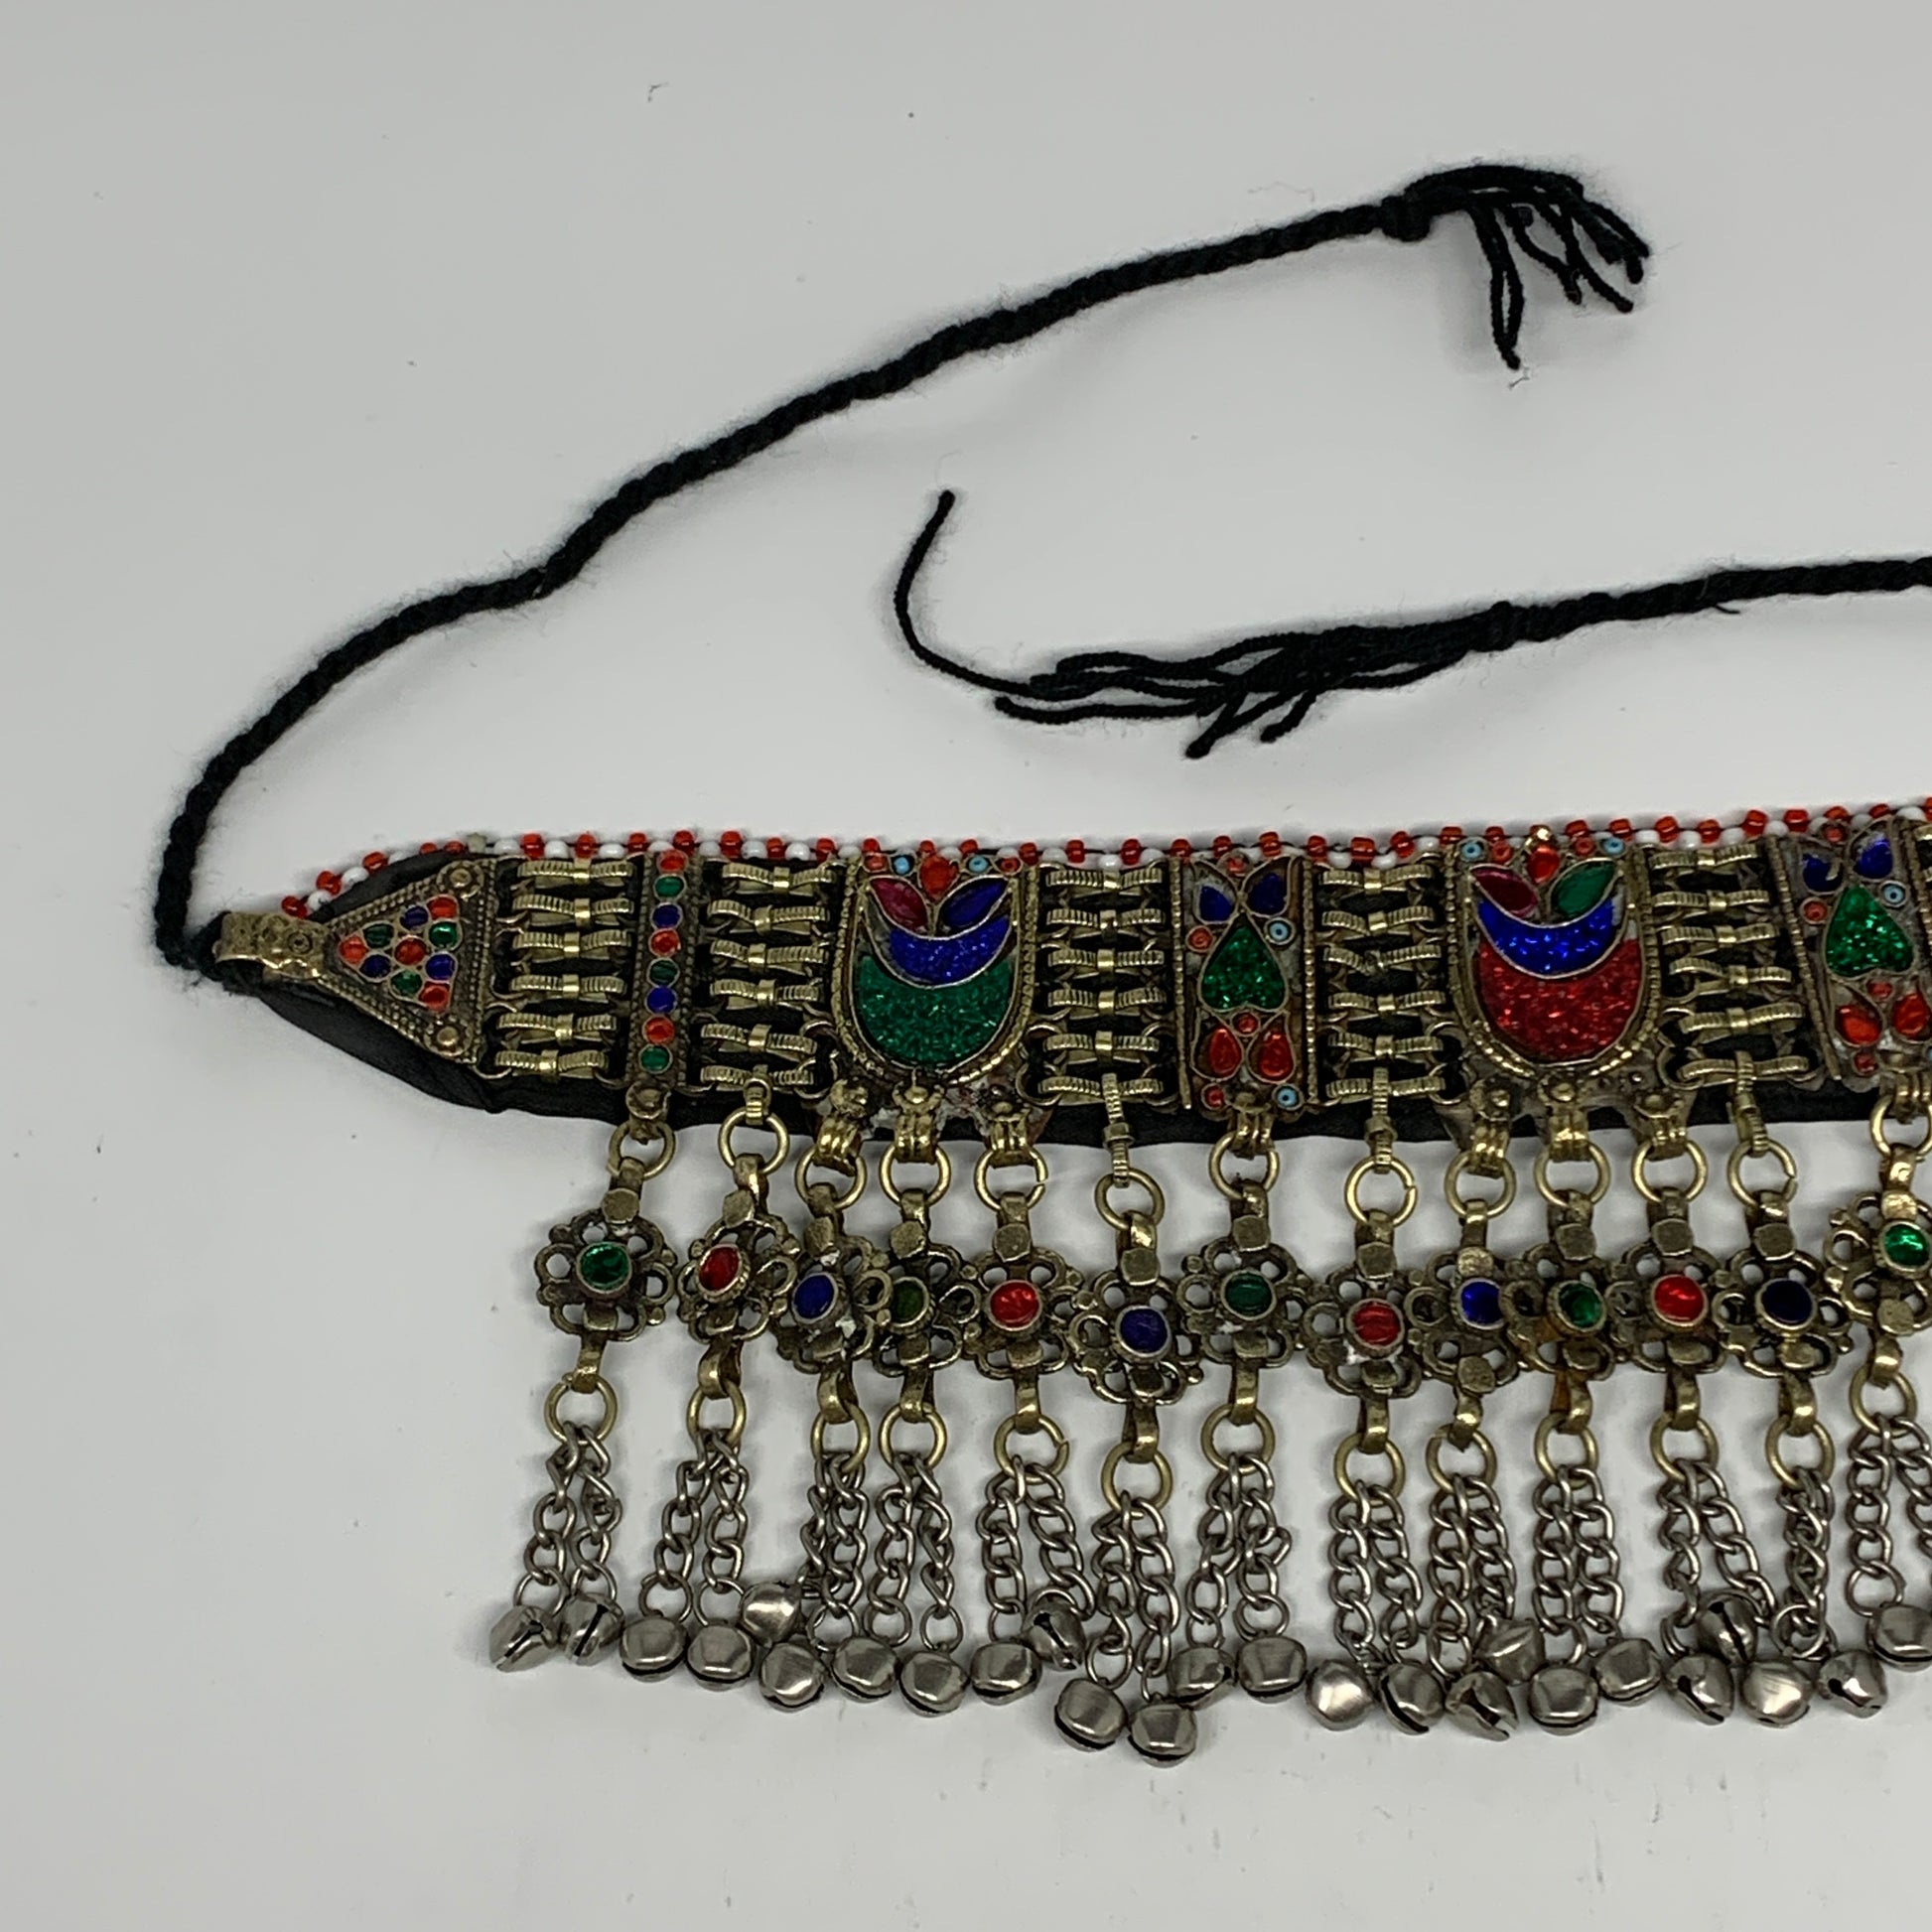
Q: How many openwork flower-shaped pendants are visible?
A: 13